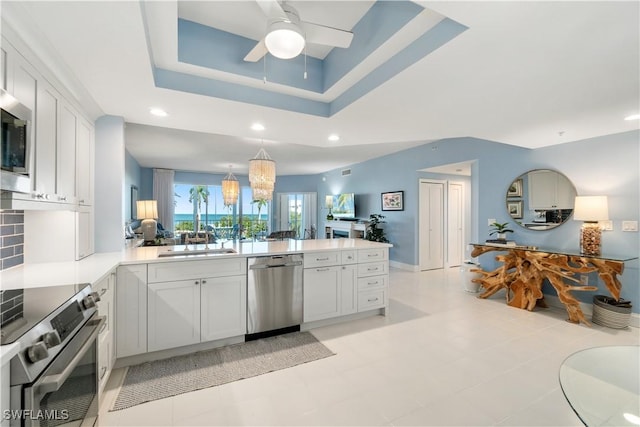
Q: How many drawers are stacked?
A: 4